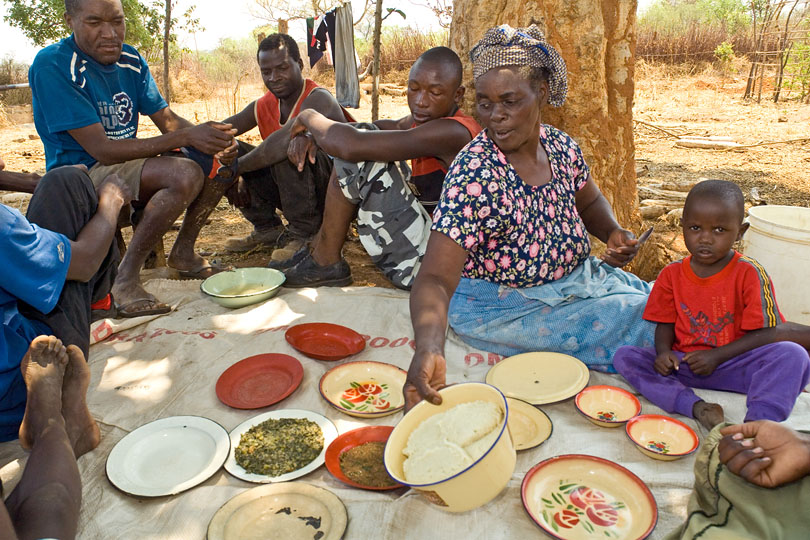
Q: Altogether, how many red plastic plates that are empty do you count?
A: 2